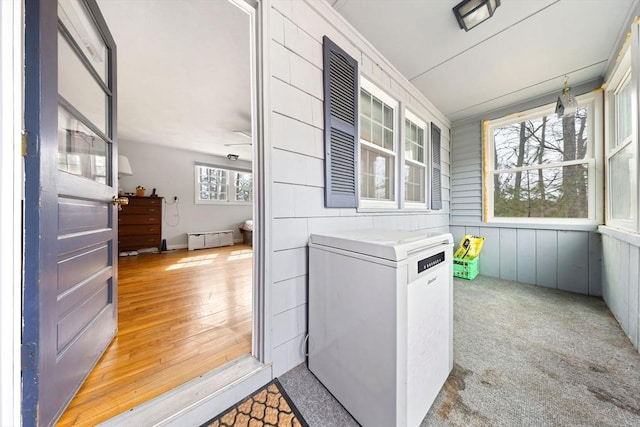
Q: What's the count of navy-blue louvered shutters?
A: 2